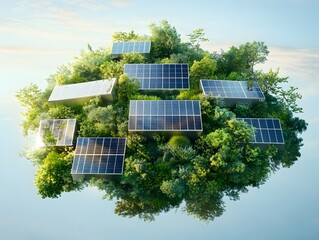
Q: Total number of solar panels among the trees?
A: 8